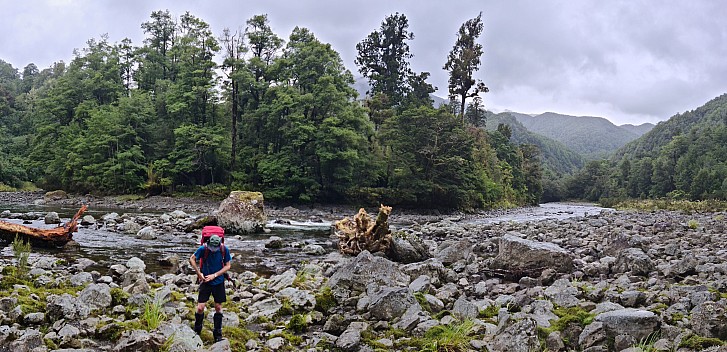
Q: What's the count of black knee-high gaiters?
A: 2